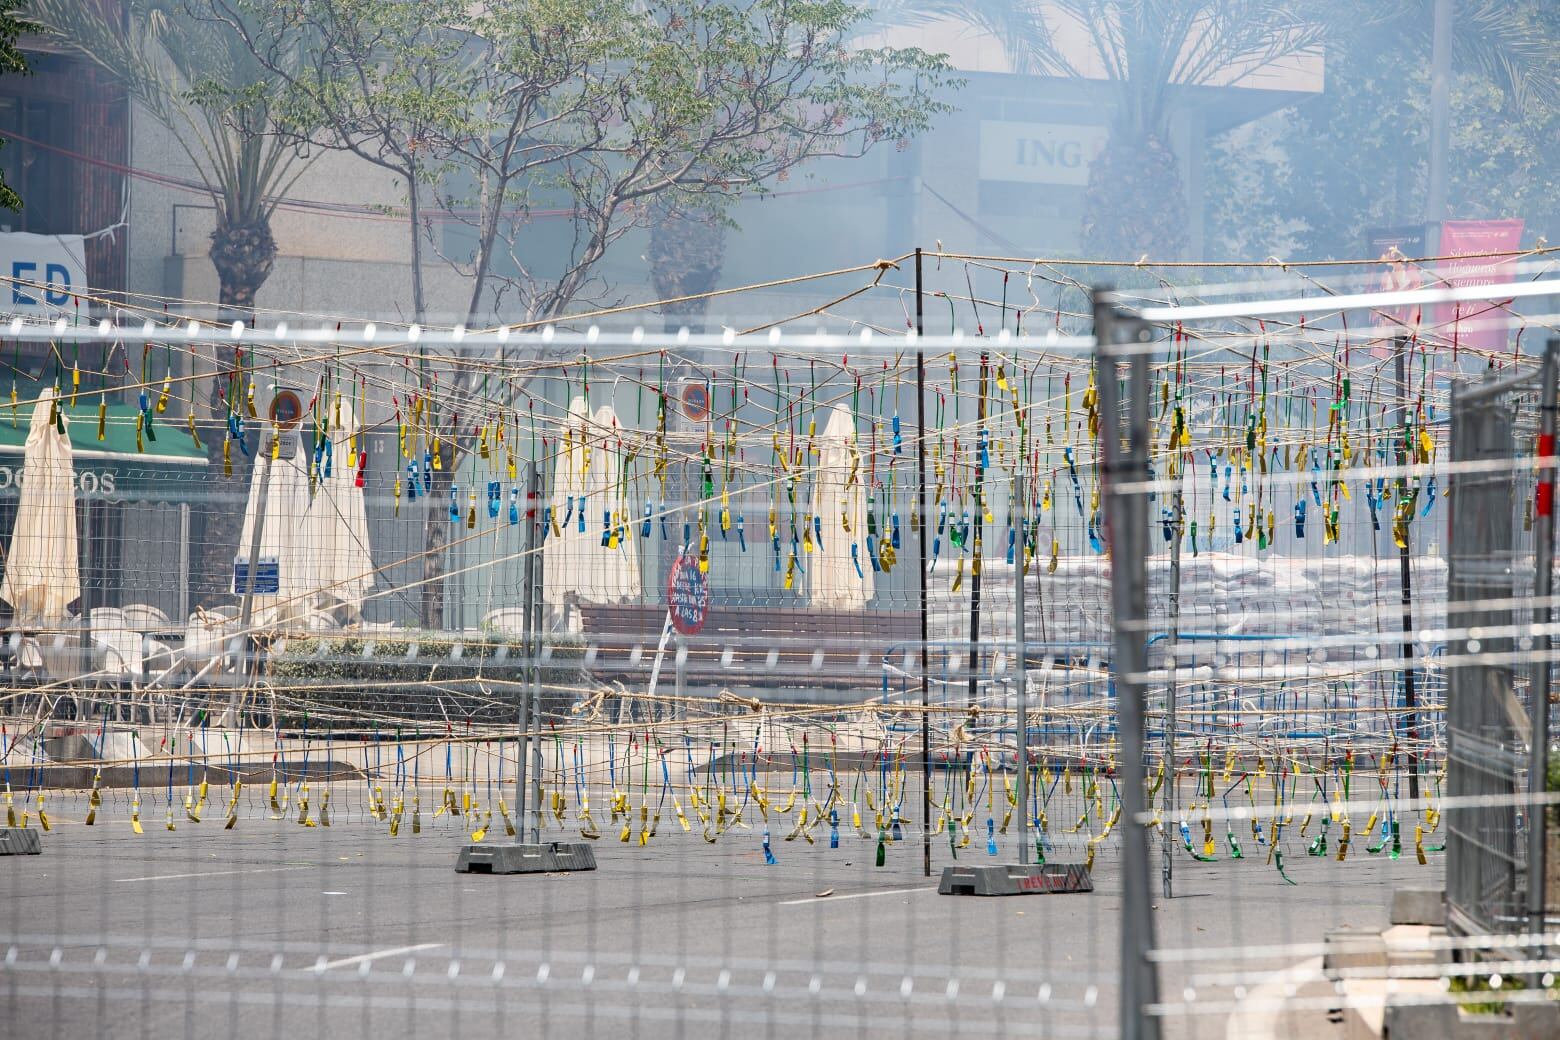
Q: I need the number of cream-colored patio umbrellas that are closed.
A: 6